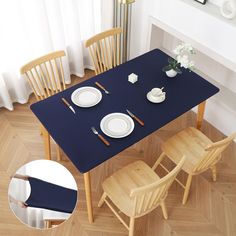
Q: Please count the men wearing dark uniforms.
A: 0